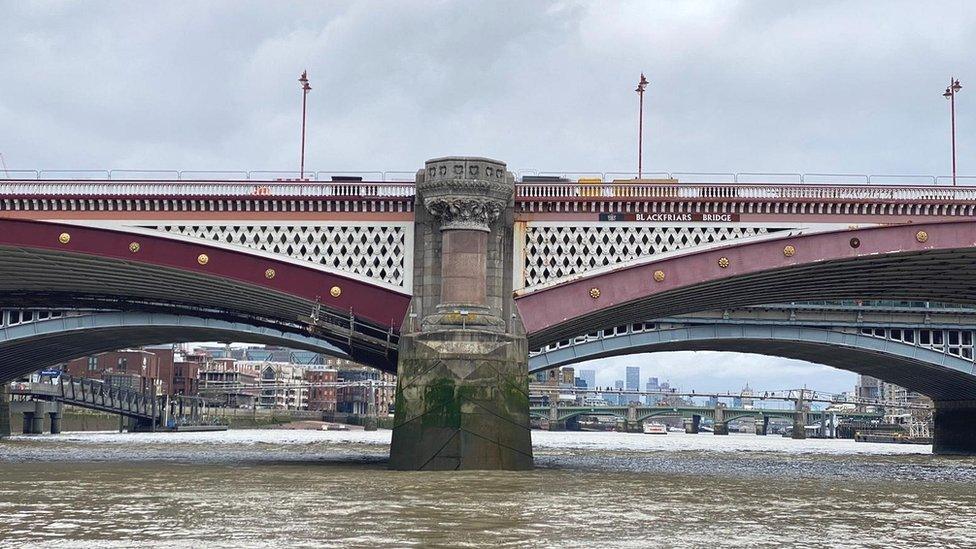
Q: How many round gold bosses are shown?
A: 10